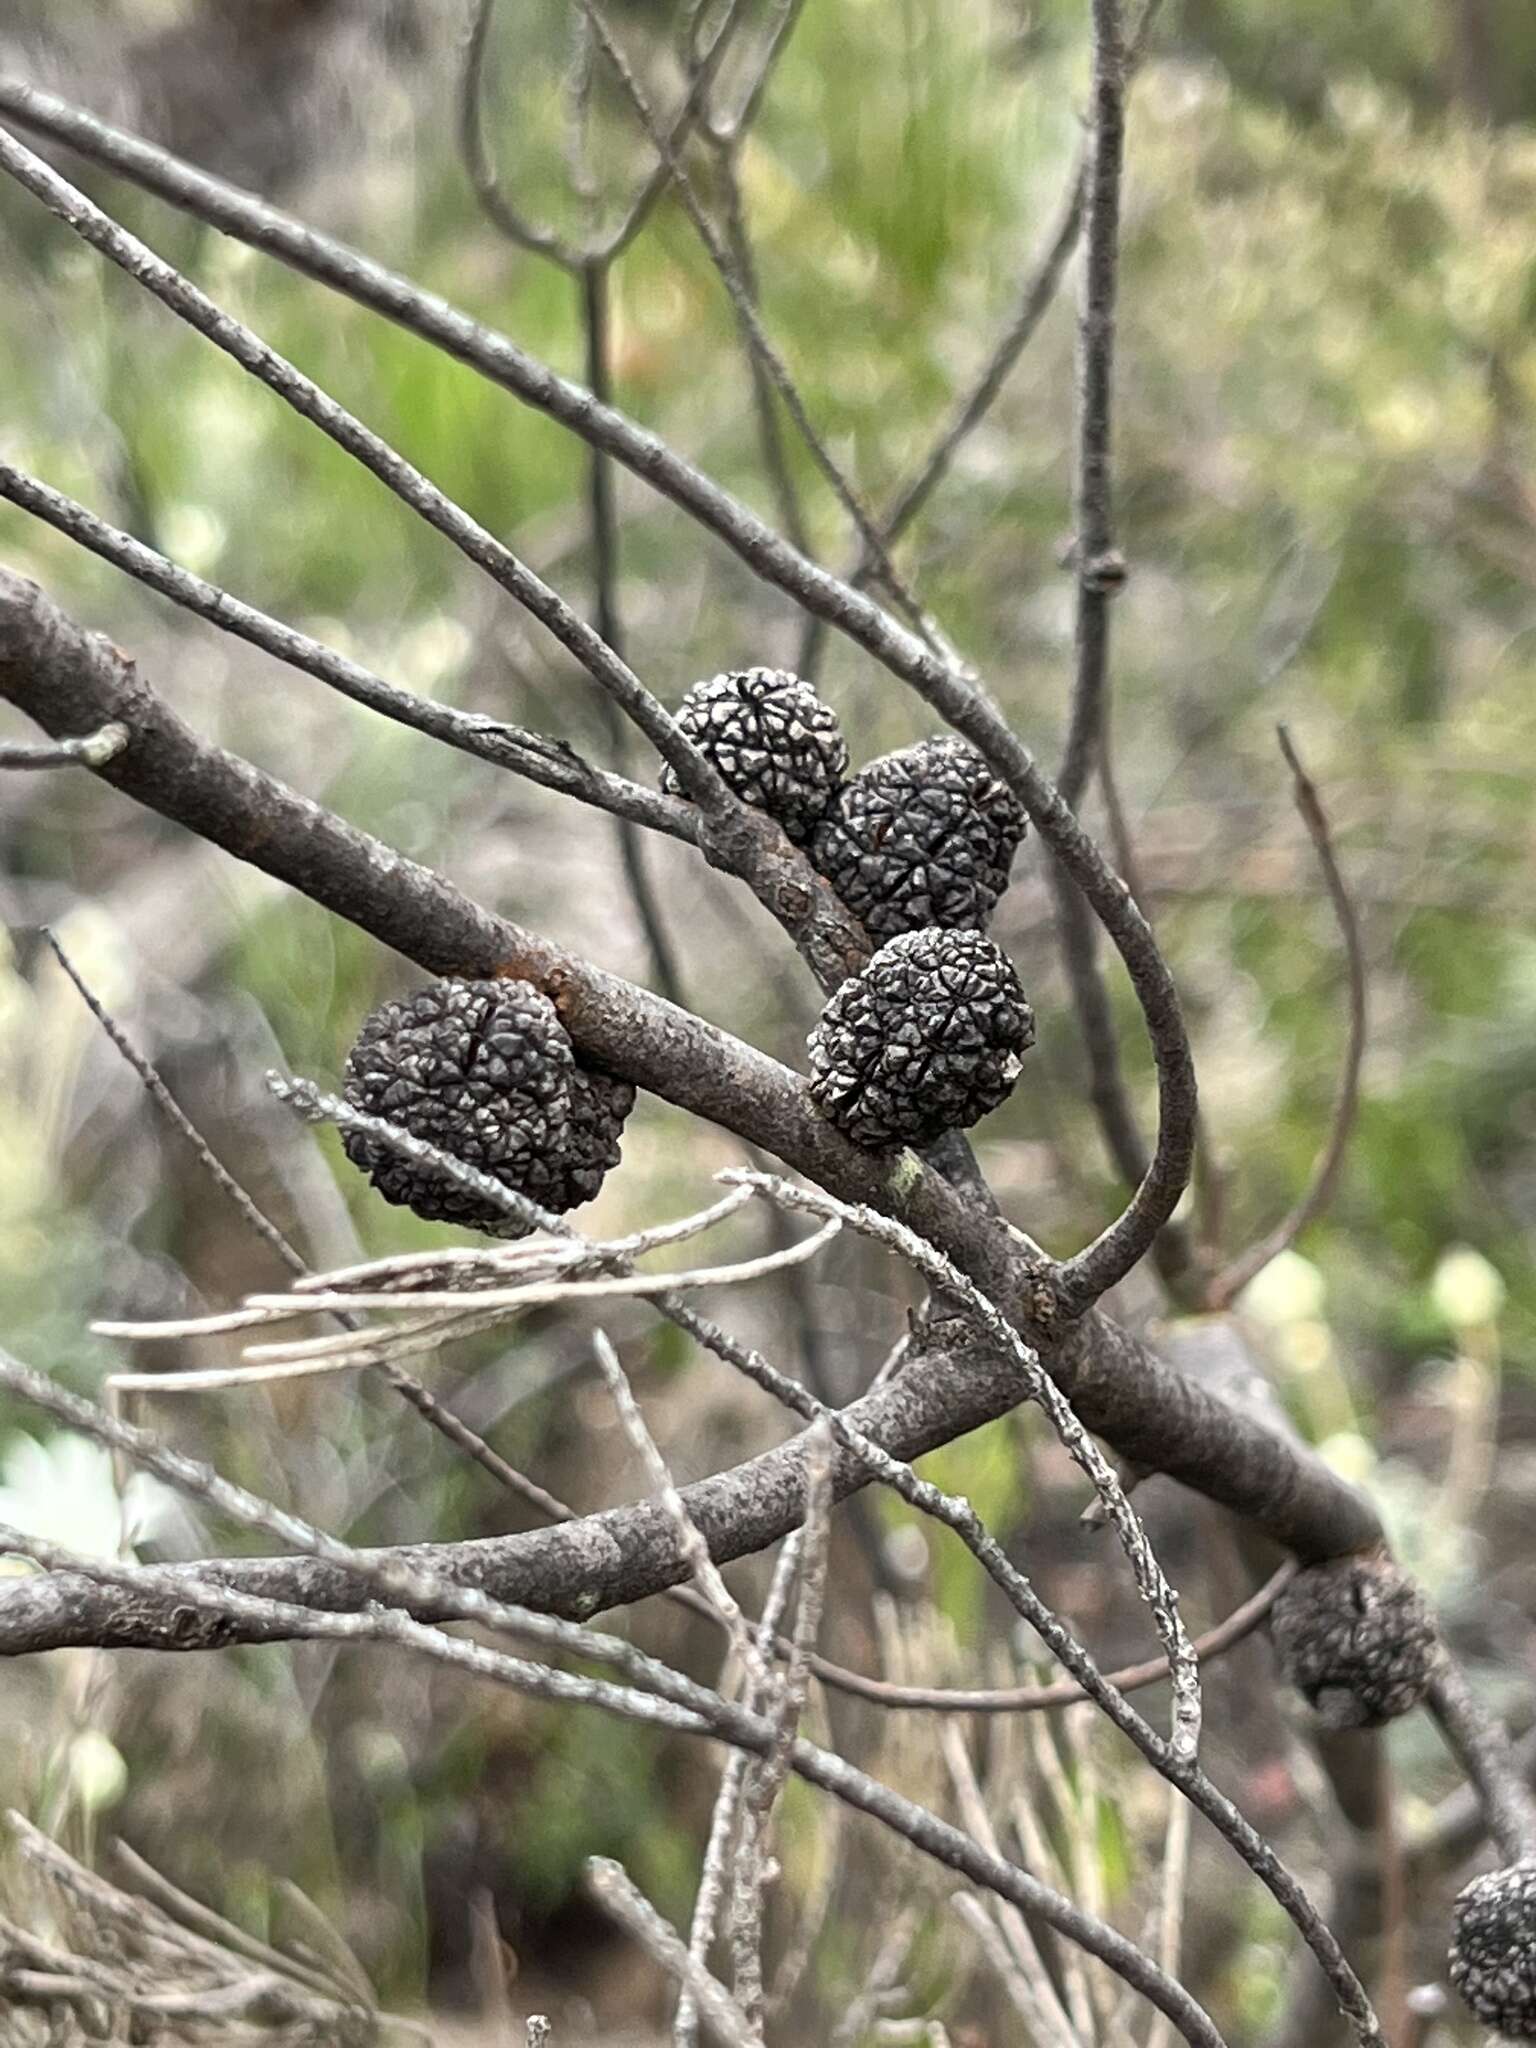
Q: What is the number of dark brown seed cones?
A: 6